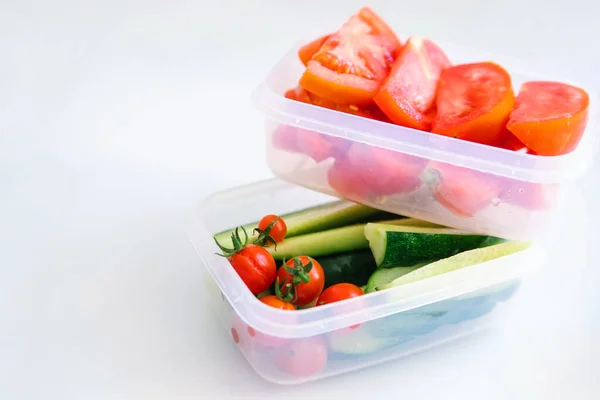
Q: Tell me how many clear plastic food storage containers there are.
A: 2